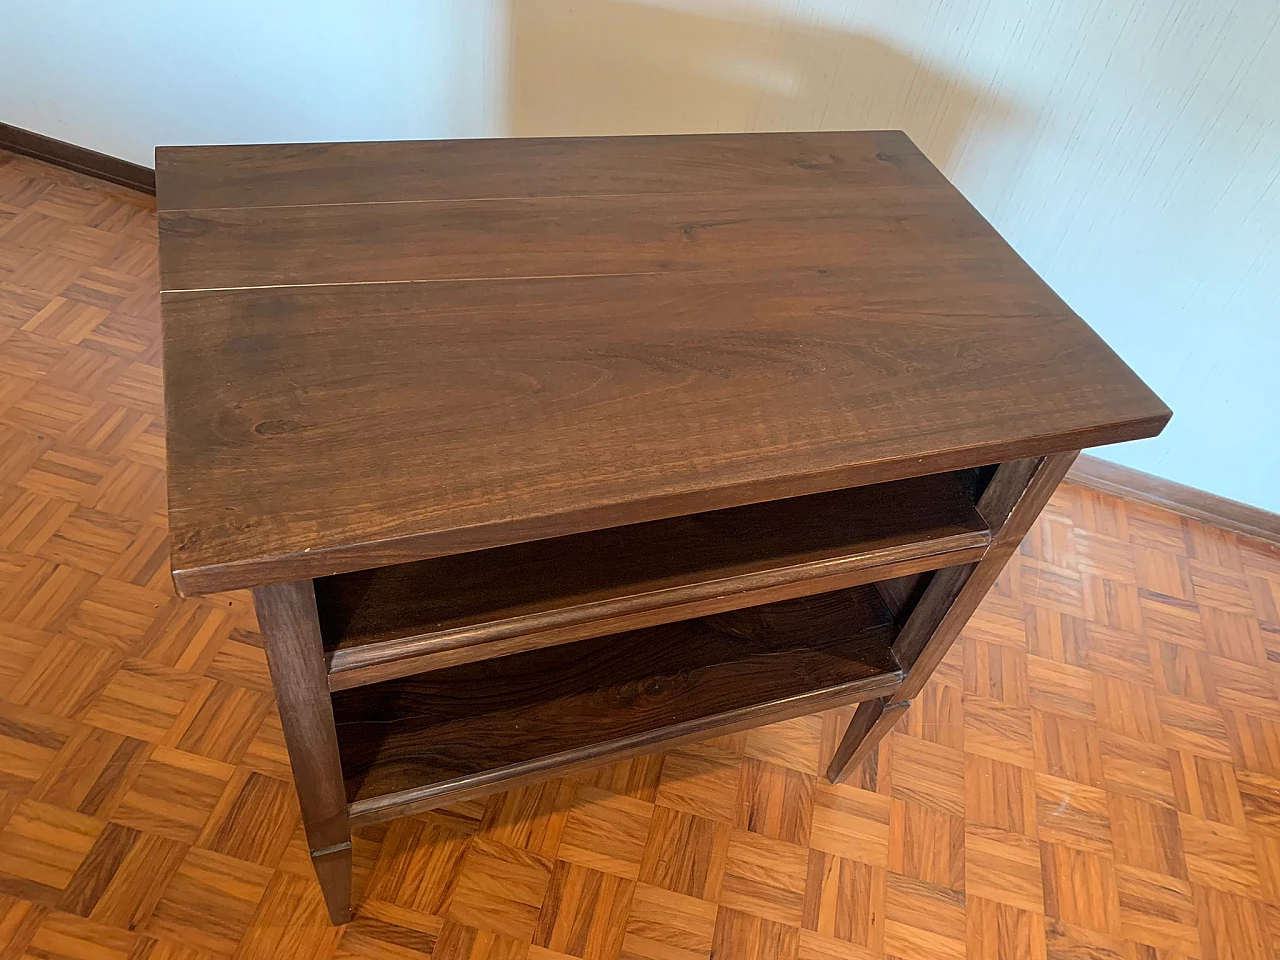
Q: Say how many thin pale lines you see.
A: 2